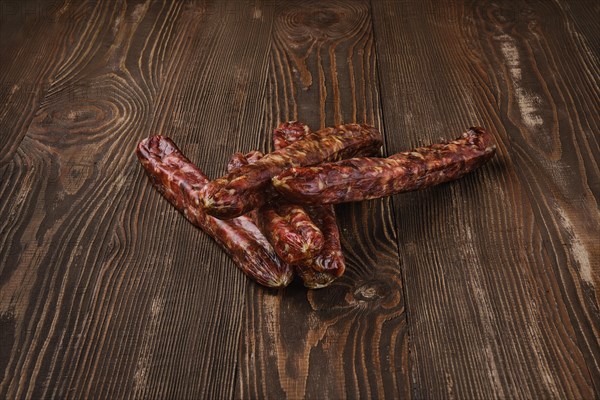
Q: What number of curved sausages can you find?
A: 5